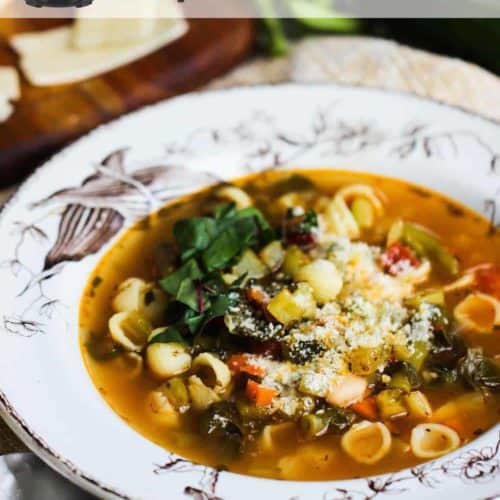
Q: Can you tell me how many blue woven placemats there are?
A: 0